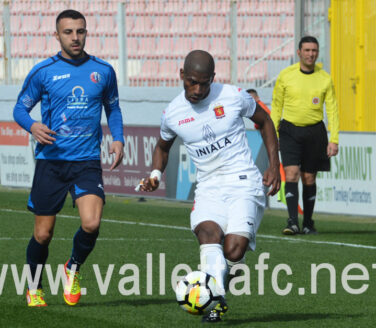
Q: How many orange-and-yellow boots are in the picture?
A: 2